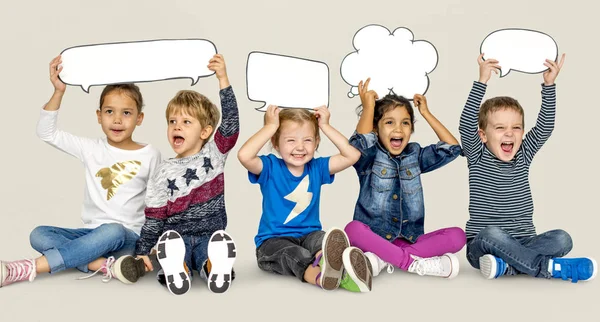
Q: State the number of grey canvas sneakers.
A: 0